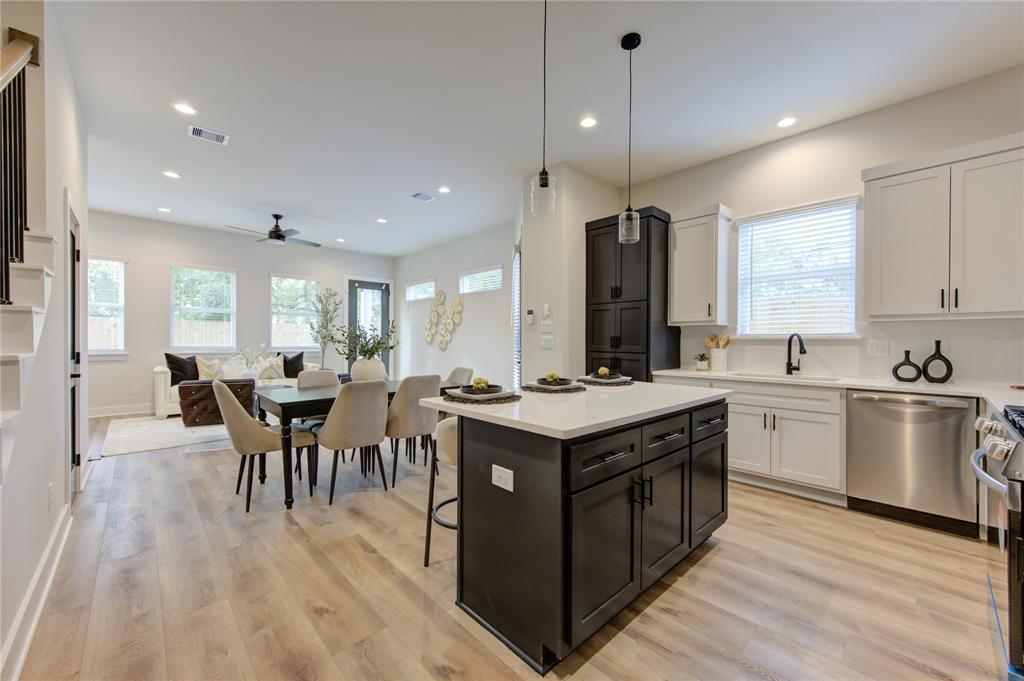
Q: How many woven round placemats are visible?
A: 3